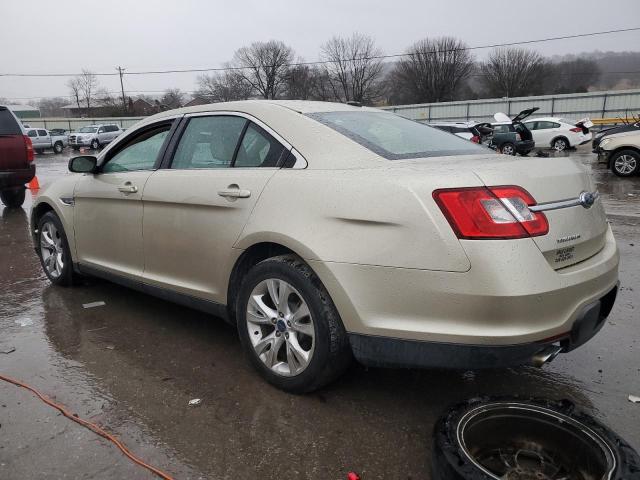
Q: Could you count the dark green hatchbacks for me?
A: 1